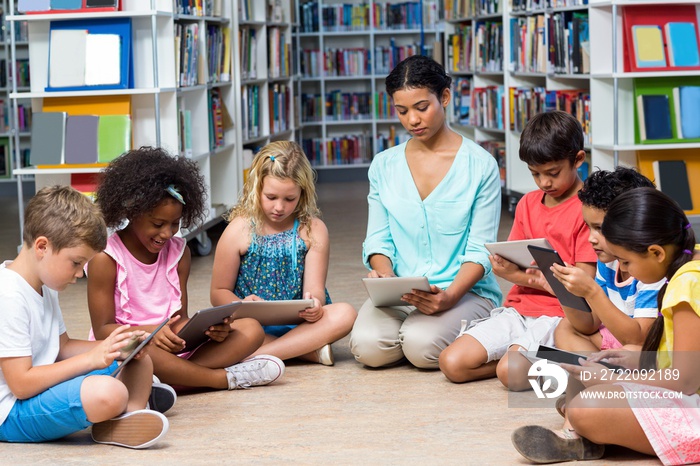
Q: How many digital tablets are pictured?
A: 7